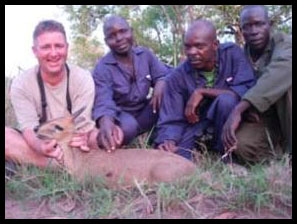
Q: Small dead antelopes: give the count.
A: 1